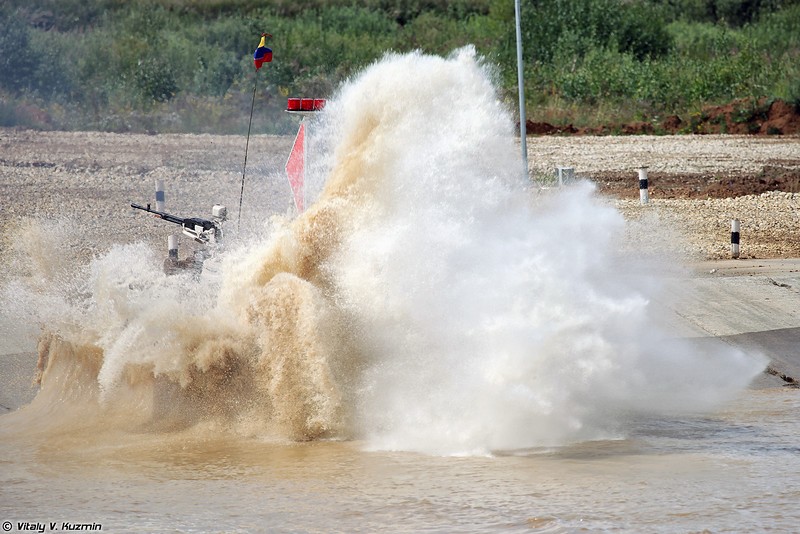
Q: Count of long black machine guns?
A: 1